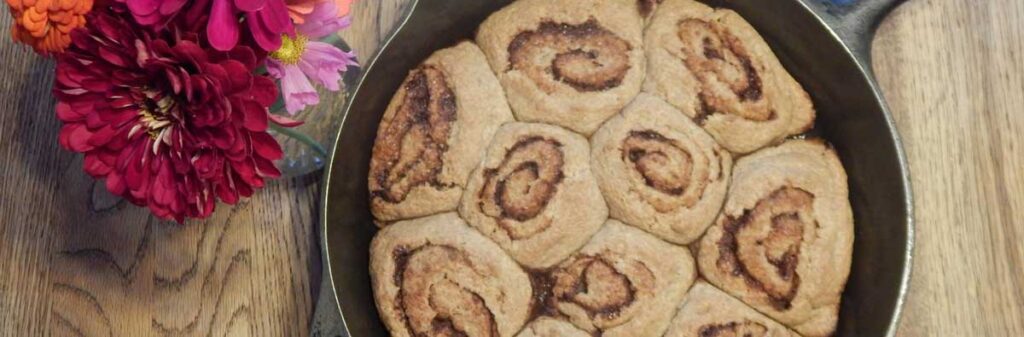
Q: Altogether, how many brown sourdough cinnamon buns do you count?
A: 10